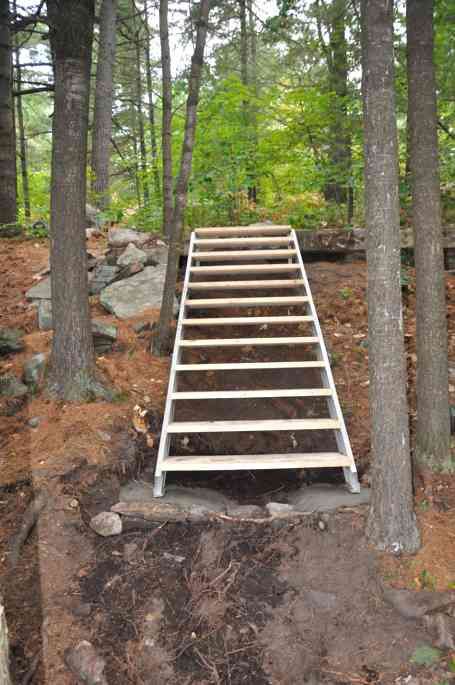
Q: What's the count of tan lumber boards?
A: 12